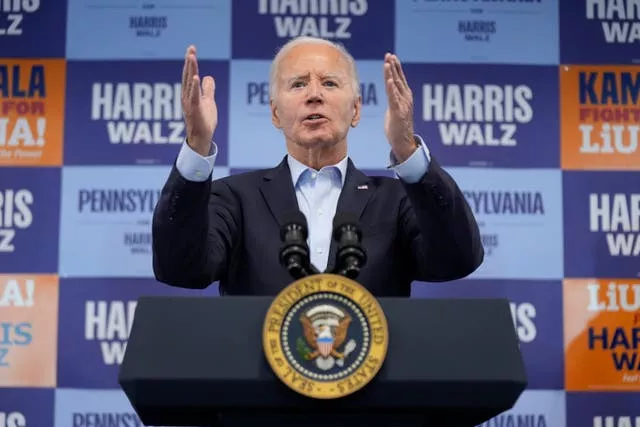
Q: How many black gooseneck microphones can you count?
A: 2